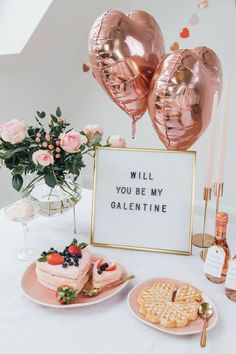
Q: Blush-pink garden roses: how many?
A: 5